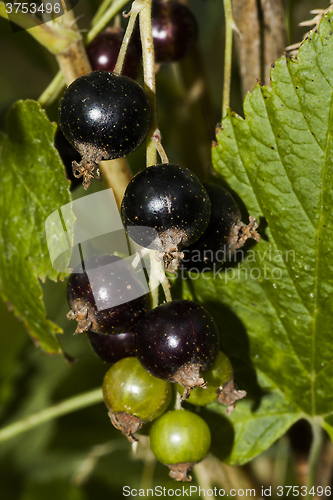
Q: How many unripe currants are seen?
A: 3